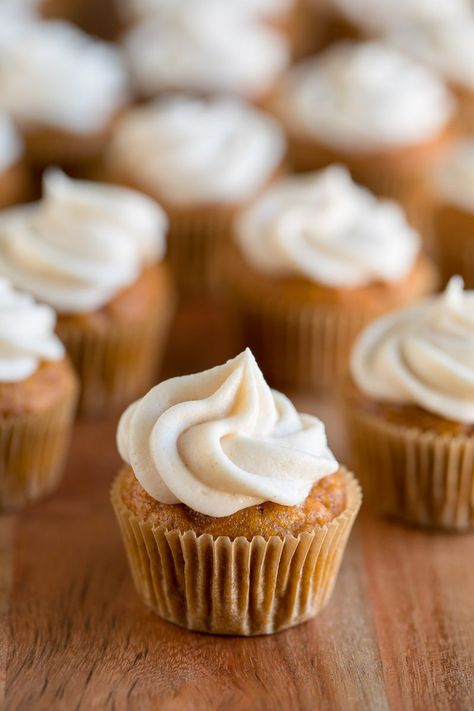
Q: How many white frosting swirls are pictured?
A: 15